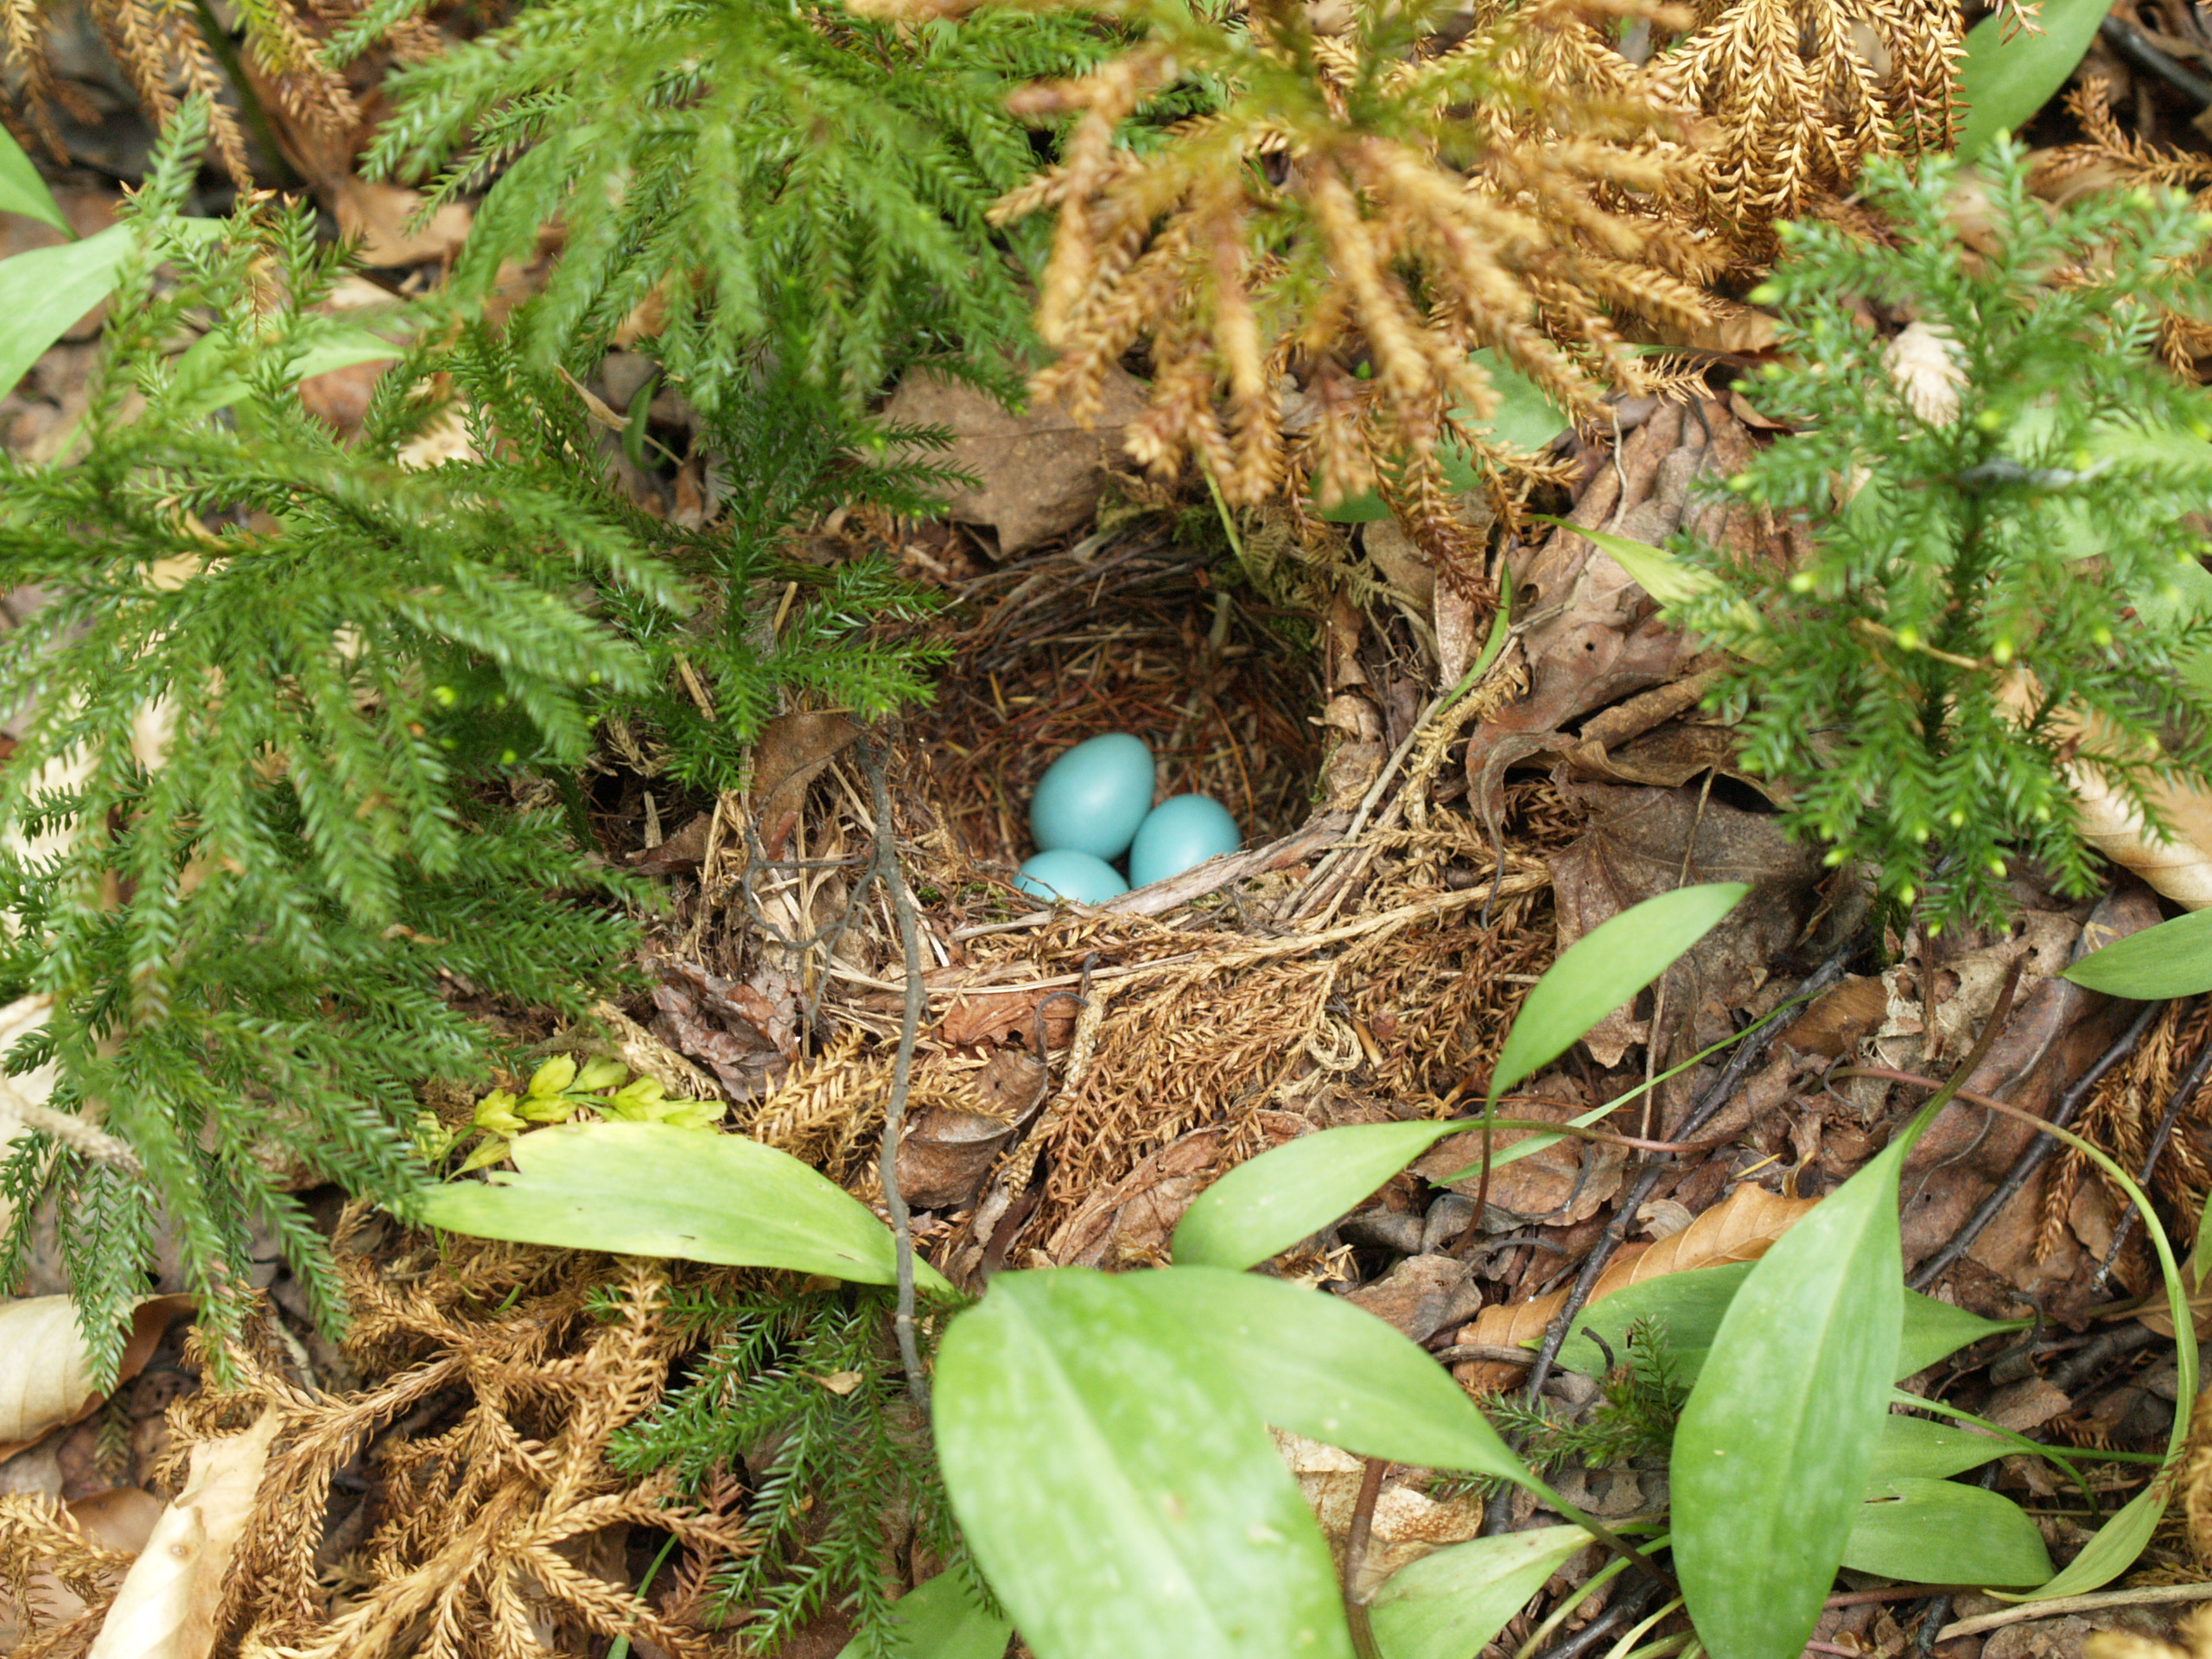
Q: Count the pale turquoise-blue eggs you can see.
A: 3